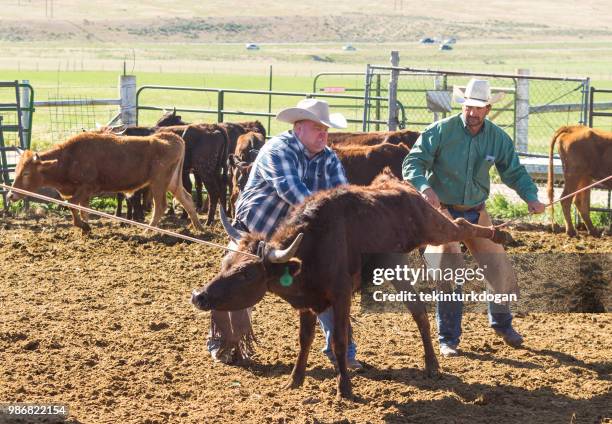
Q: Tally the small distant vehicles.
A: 5